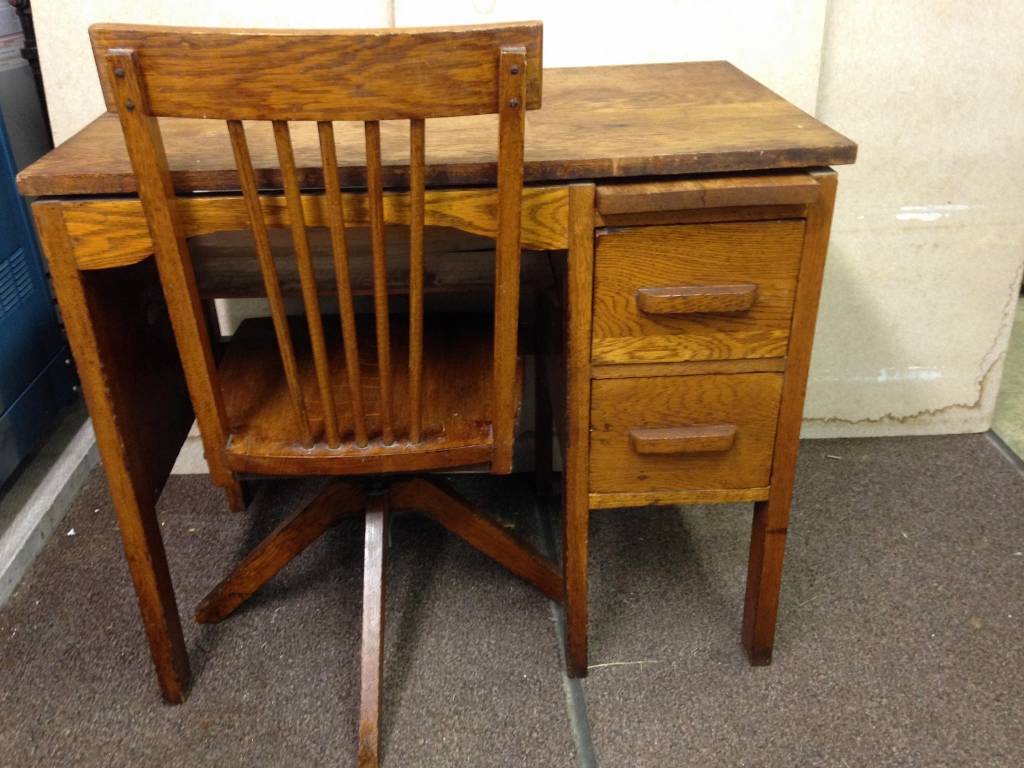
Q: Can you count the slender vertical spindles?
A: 5